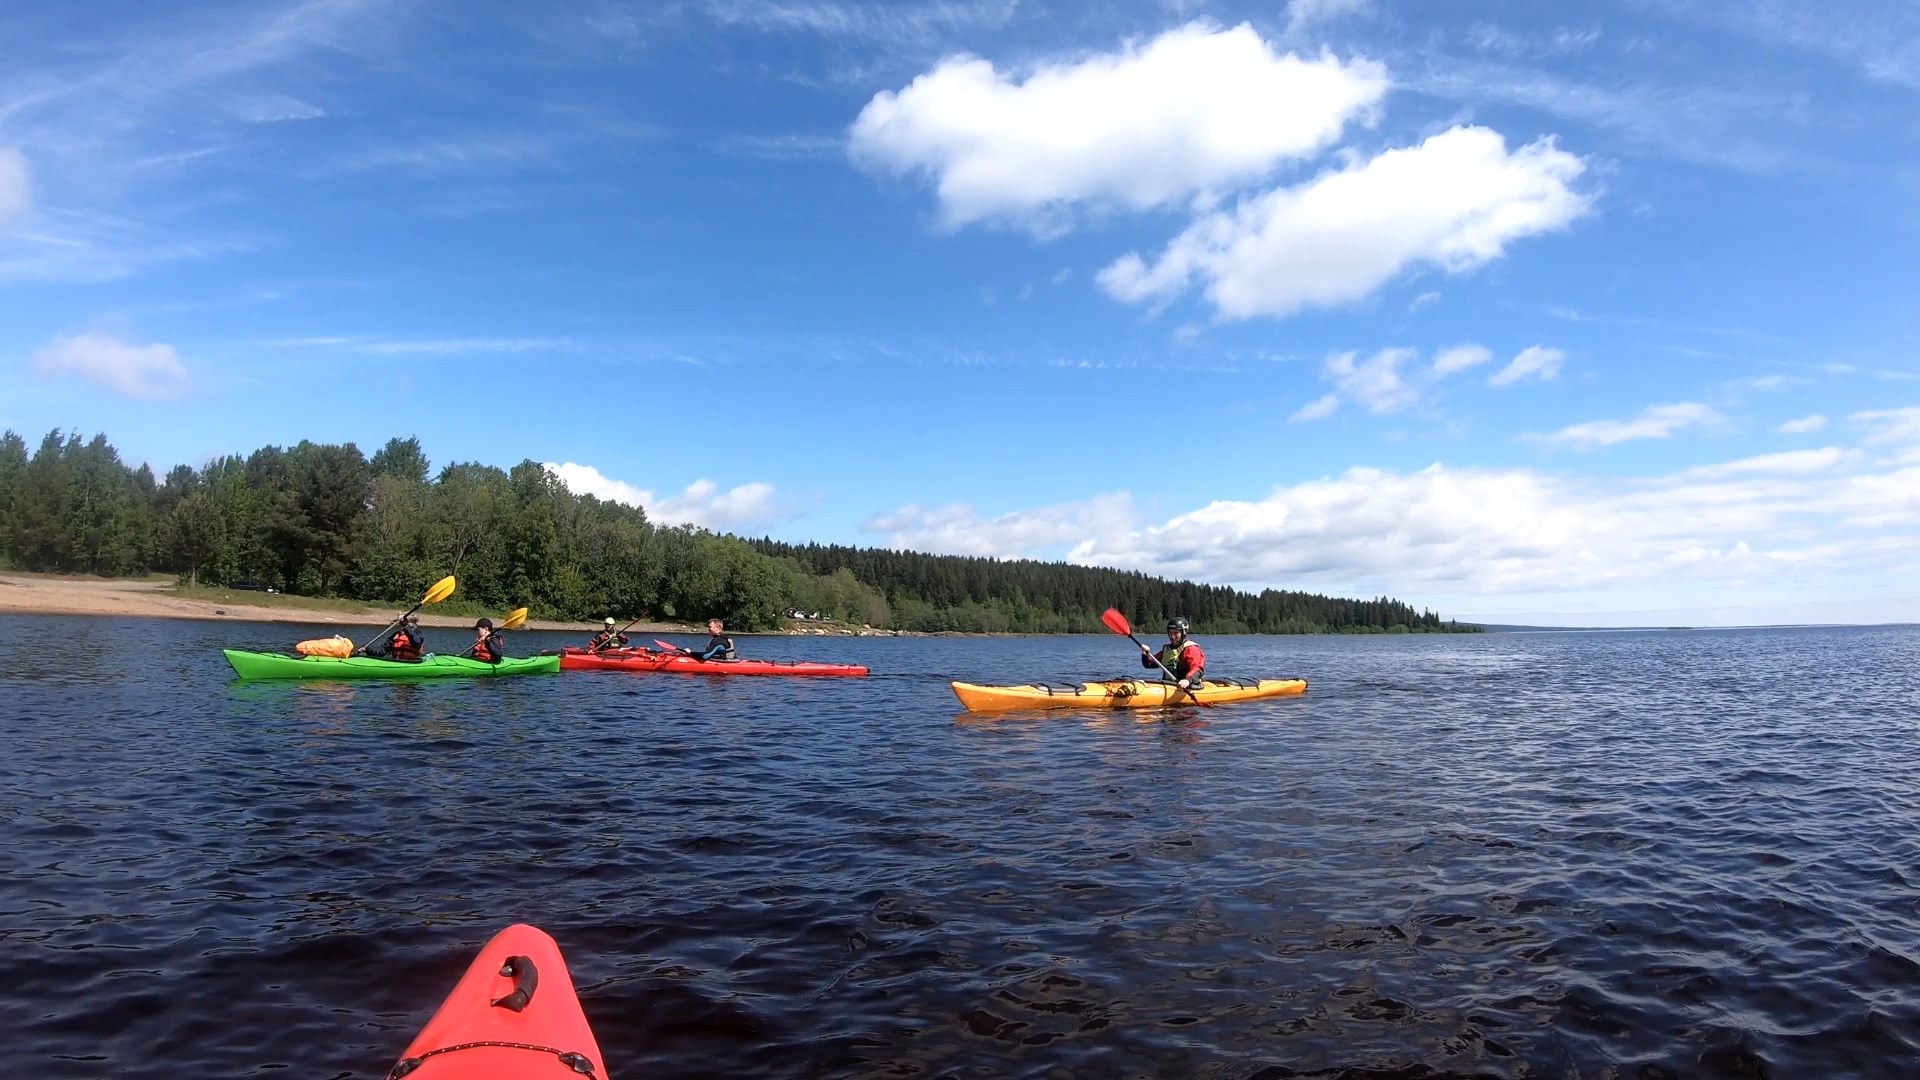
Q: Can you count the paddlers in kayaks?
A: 5